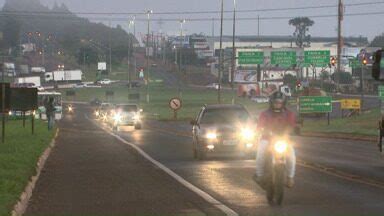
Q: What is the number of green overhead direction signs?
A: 3